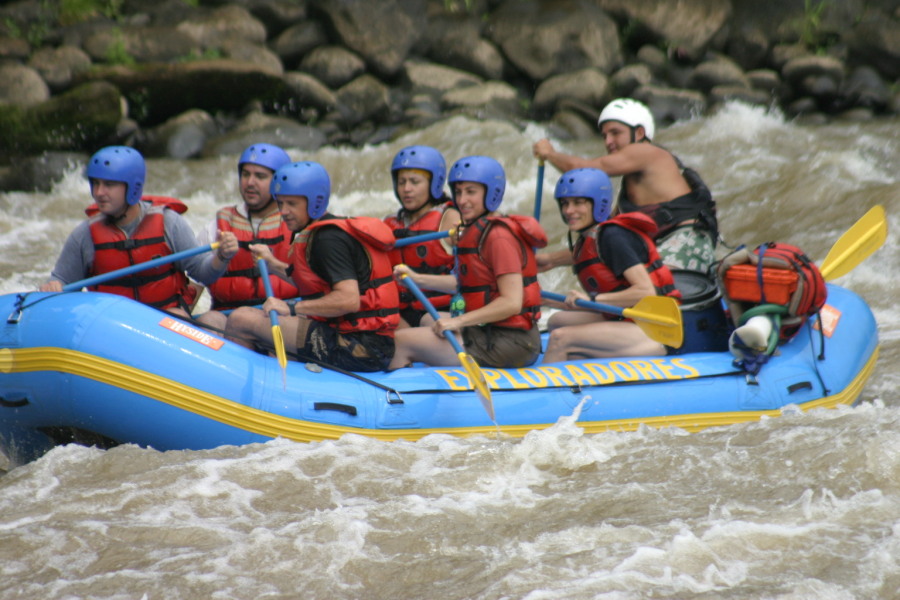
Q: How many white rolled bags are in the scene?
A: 1